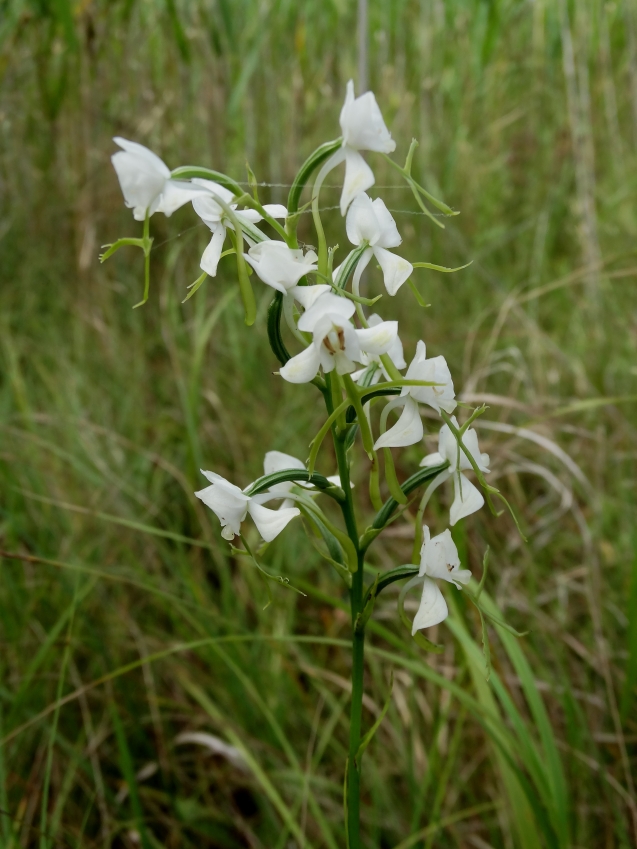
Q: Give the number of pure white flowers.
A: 12